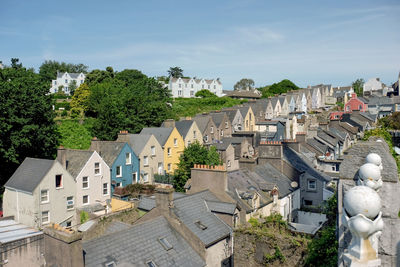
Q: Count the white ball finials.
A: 3